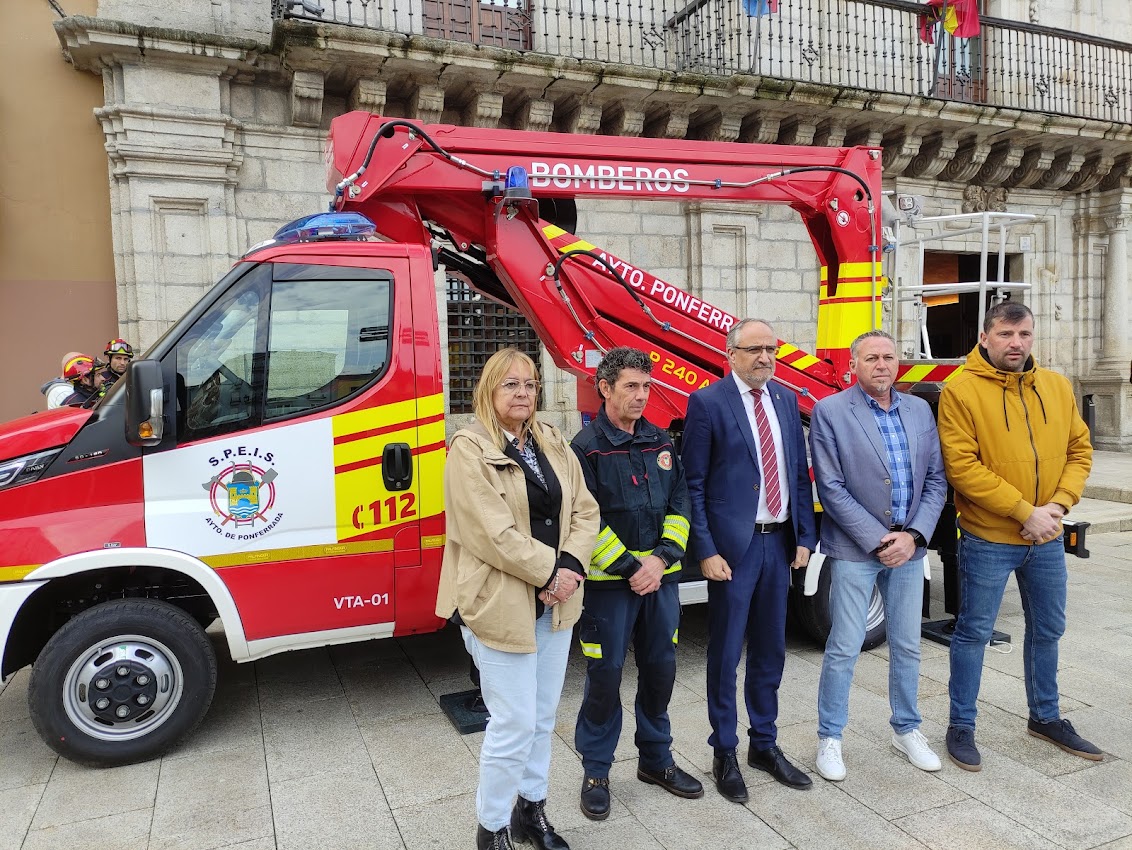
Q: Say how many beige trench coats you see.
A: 1